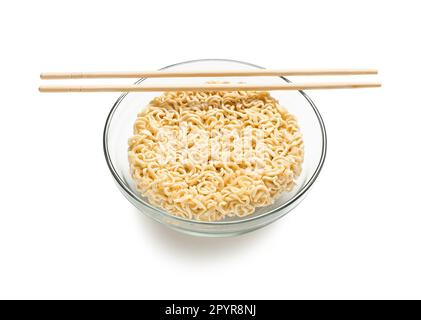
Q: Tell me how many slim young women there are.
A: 0